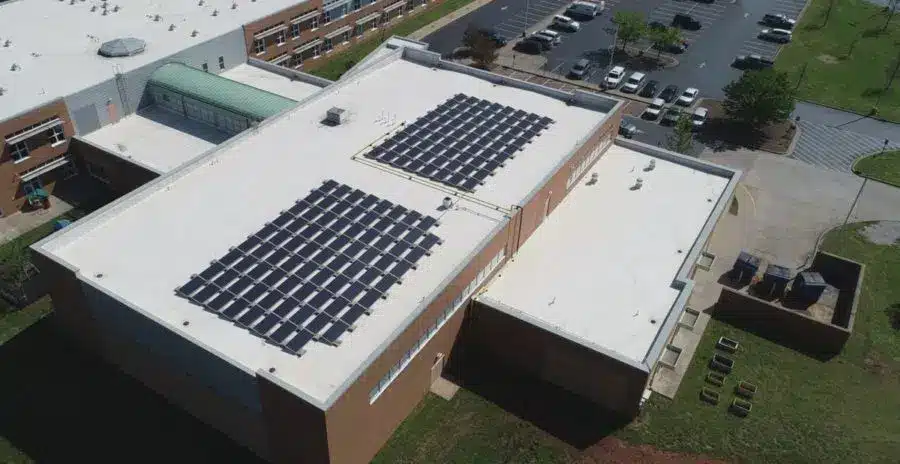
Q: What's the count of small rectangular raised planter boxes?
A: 6